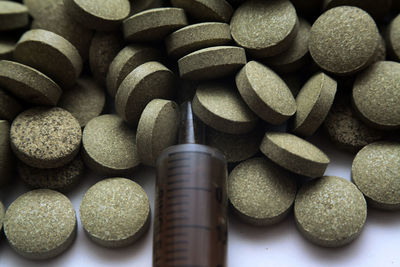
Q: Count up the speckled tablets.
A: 3